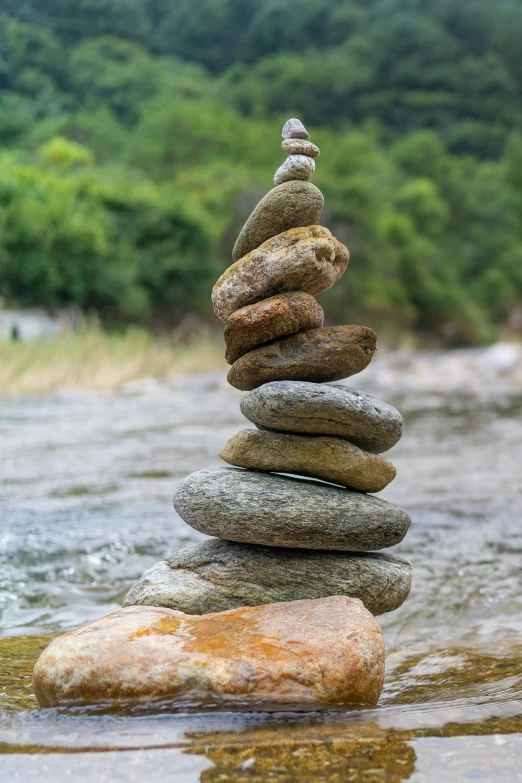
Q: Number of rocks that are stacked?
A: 12